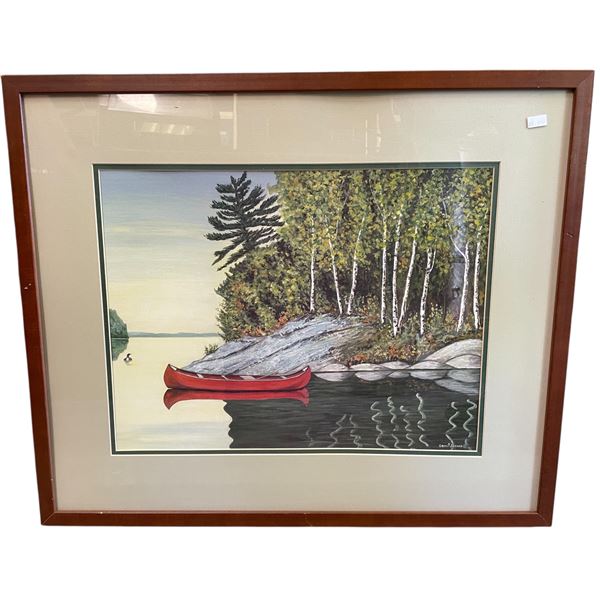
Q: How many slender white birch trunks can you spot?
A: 9